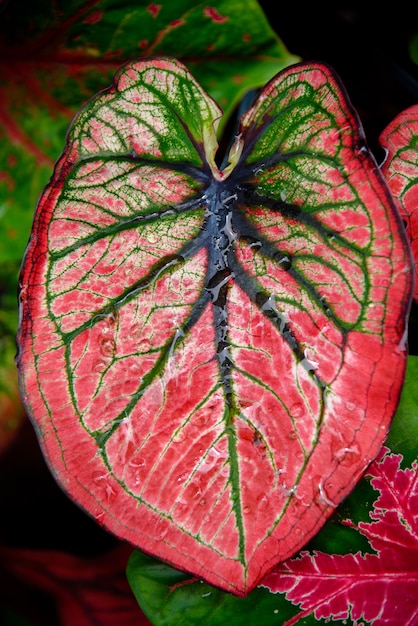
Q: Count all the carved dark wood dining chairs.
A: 0